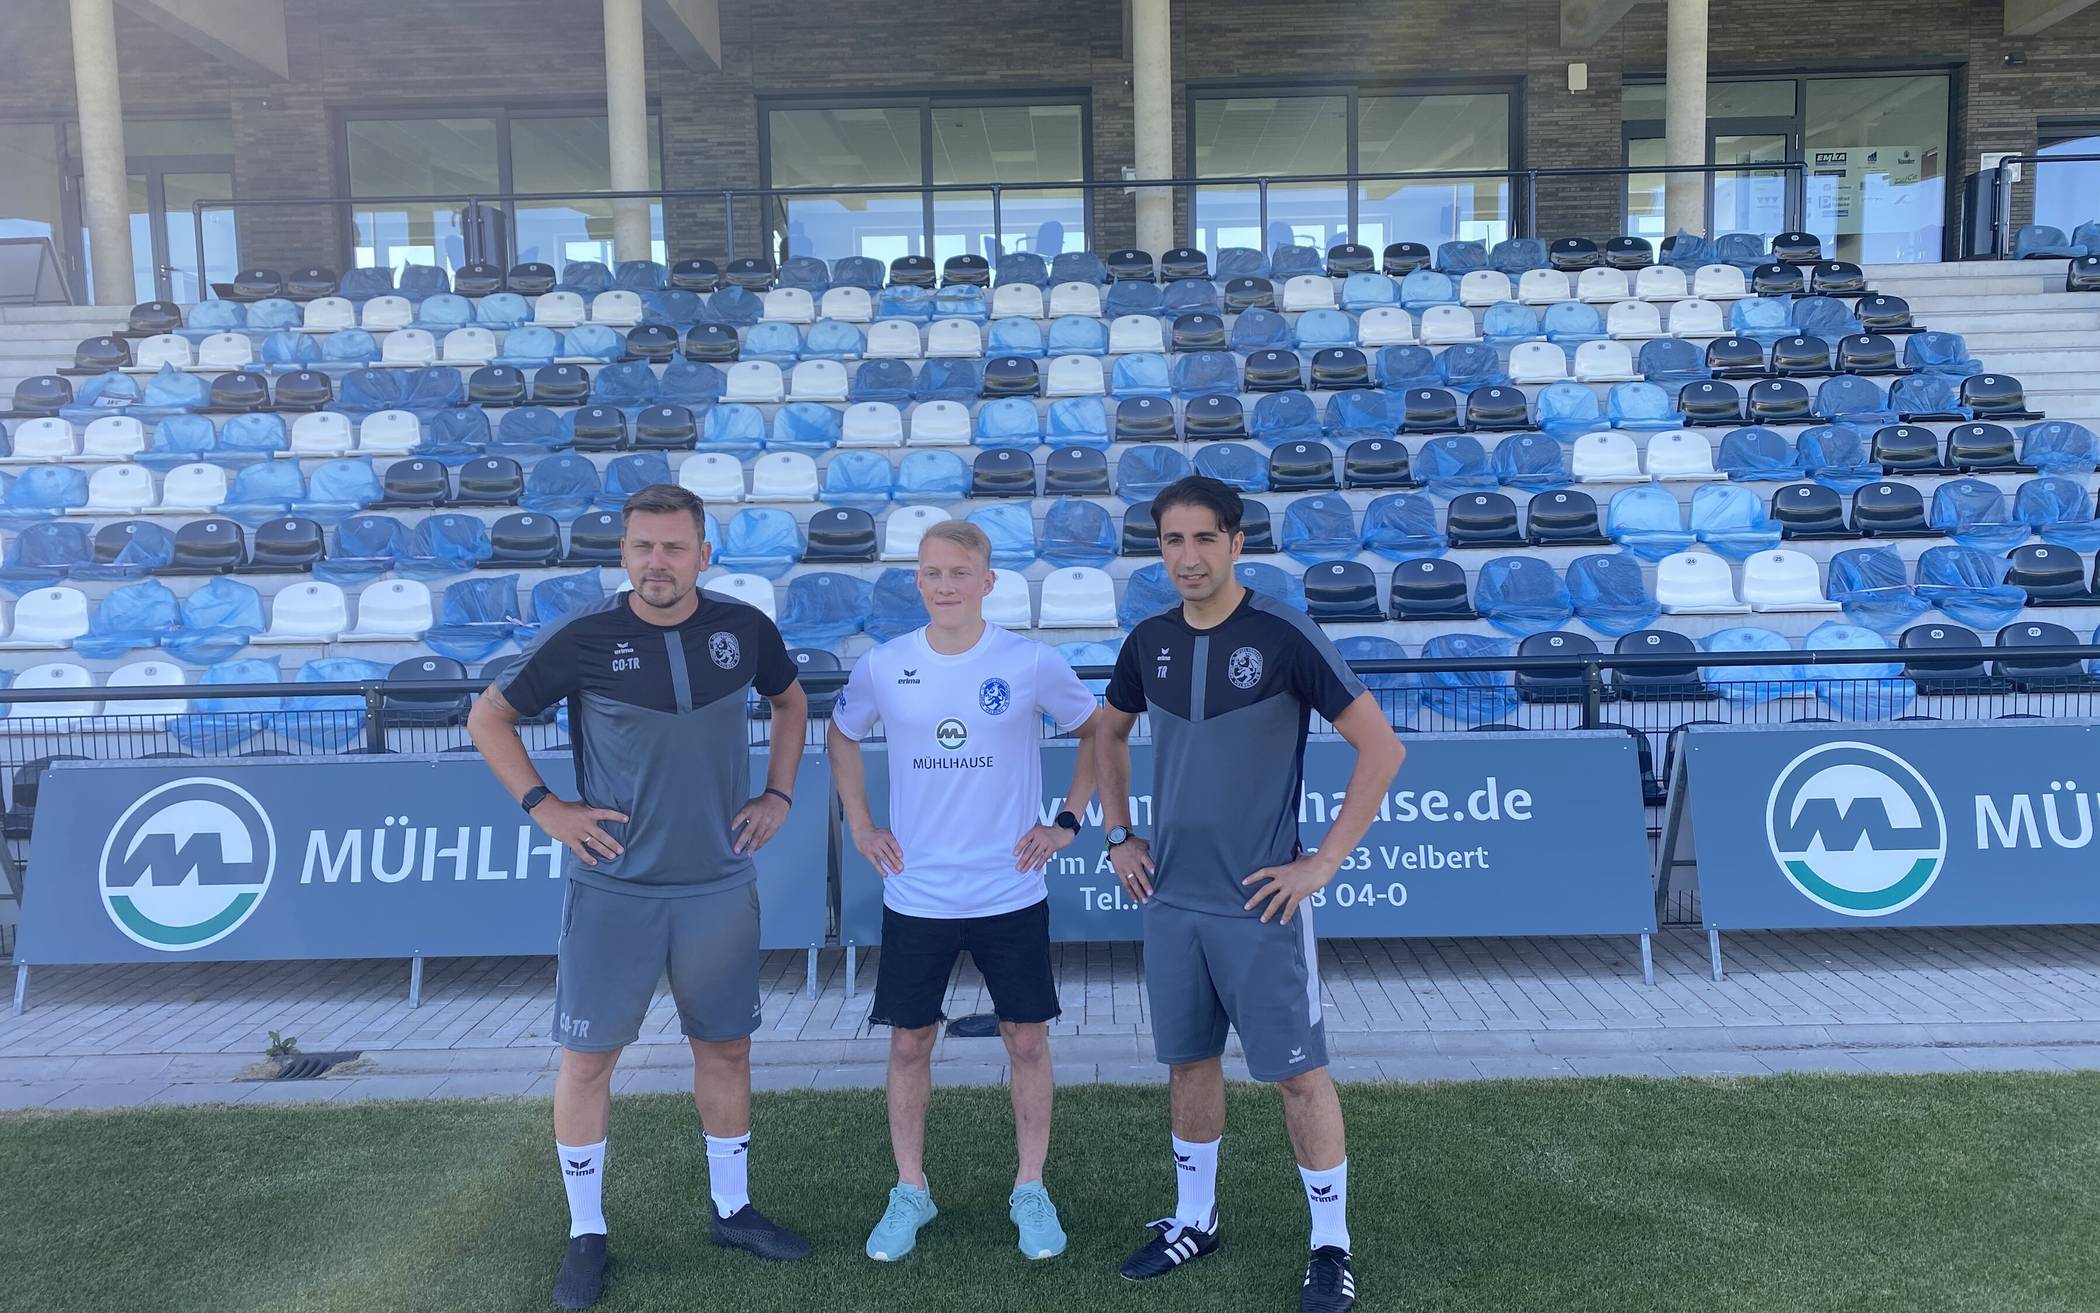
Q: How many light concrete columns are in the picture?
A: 4